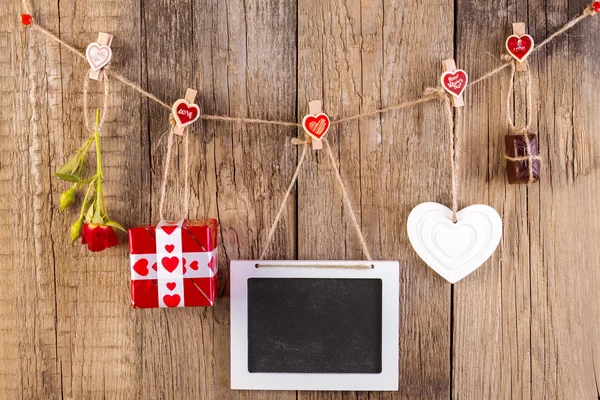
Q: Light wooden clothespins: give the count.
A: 5